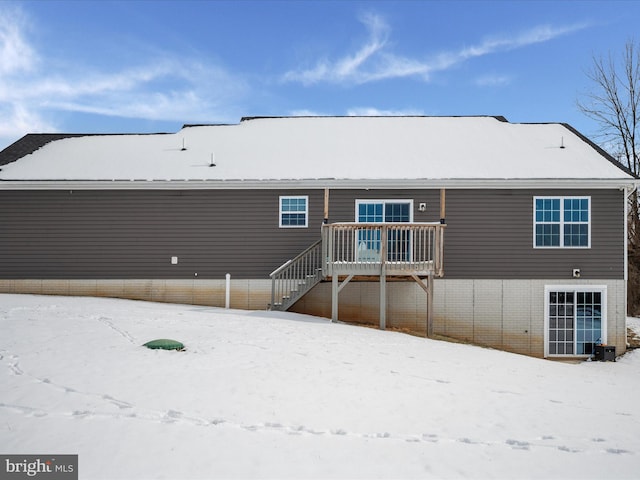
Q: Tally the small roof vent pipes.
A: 3